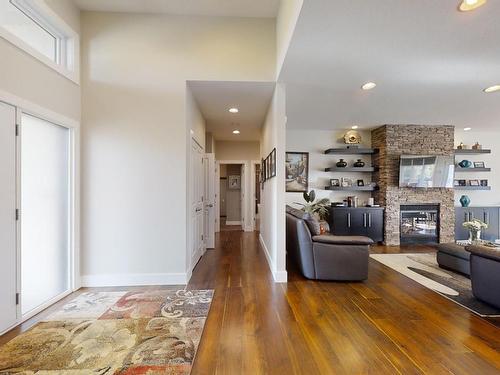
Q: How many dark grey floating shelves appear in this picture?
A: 6